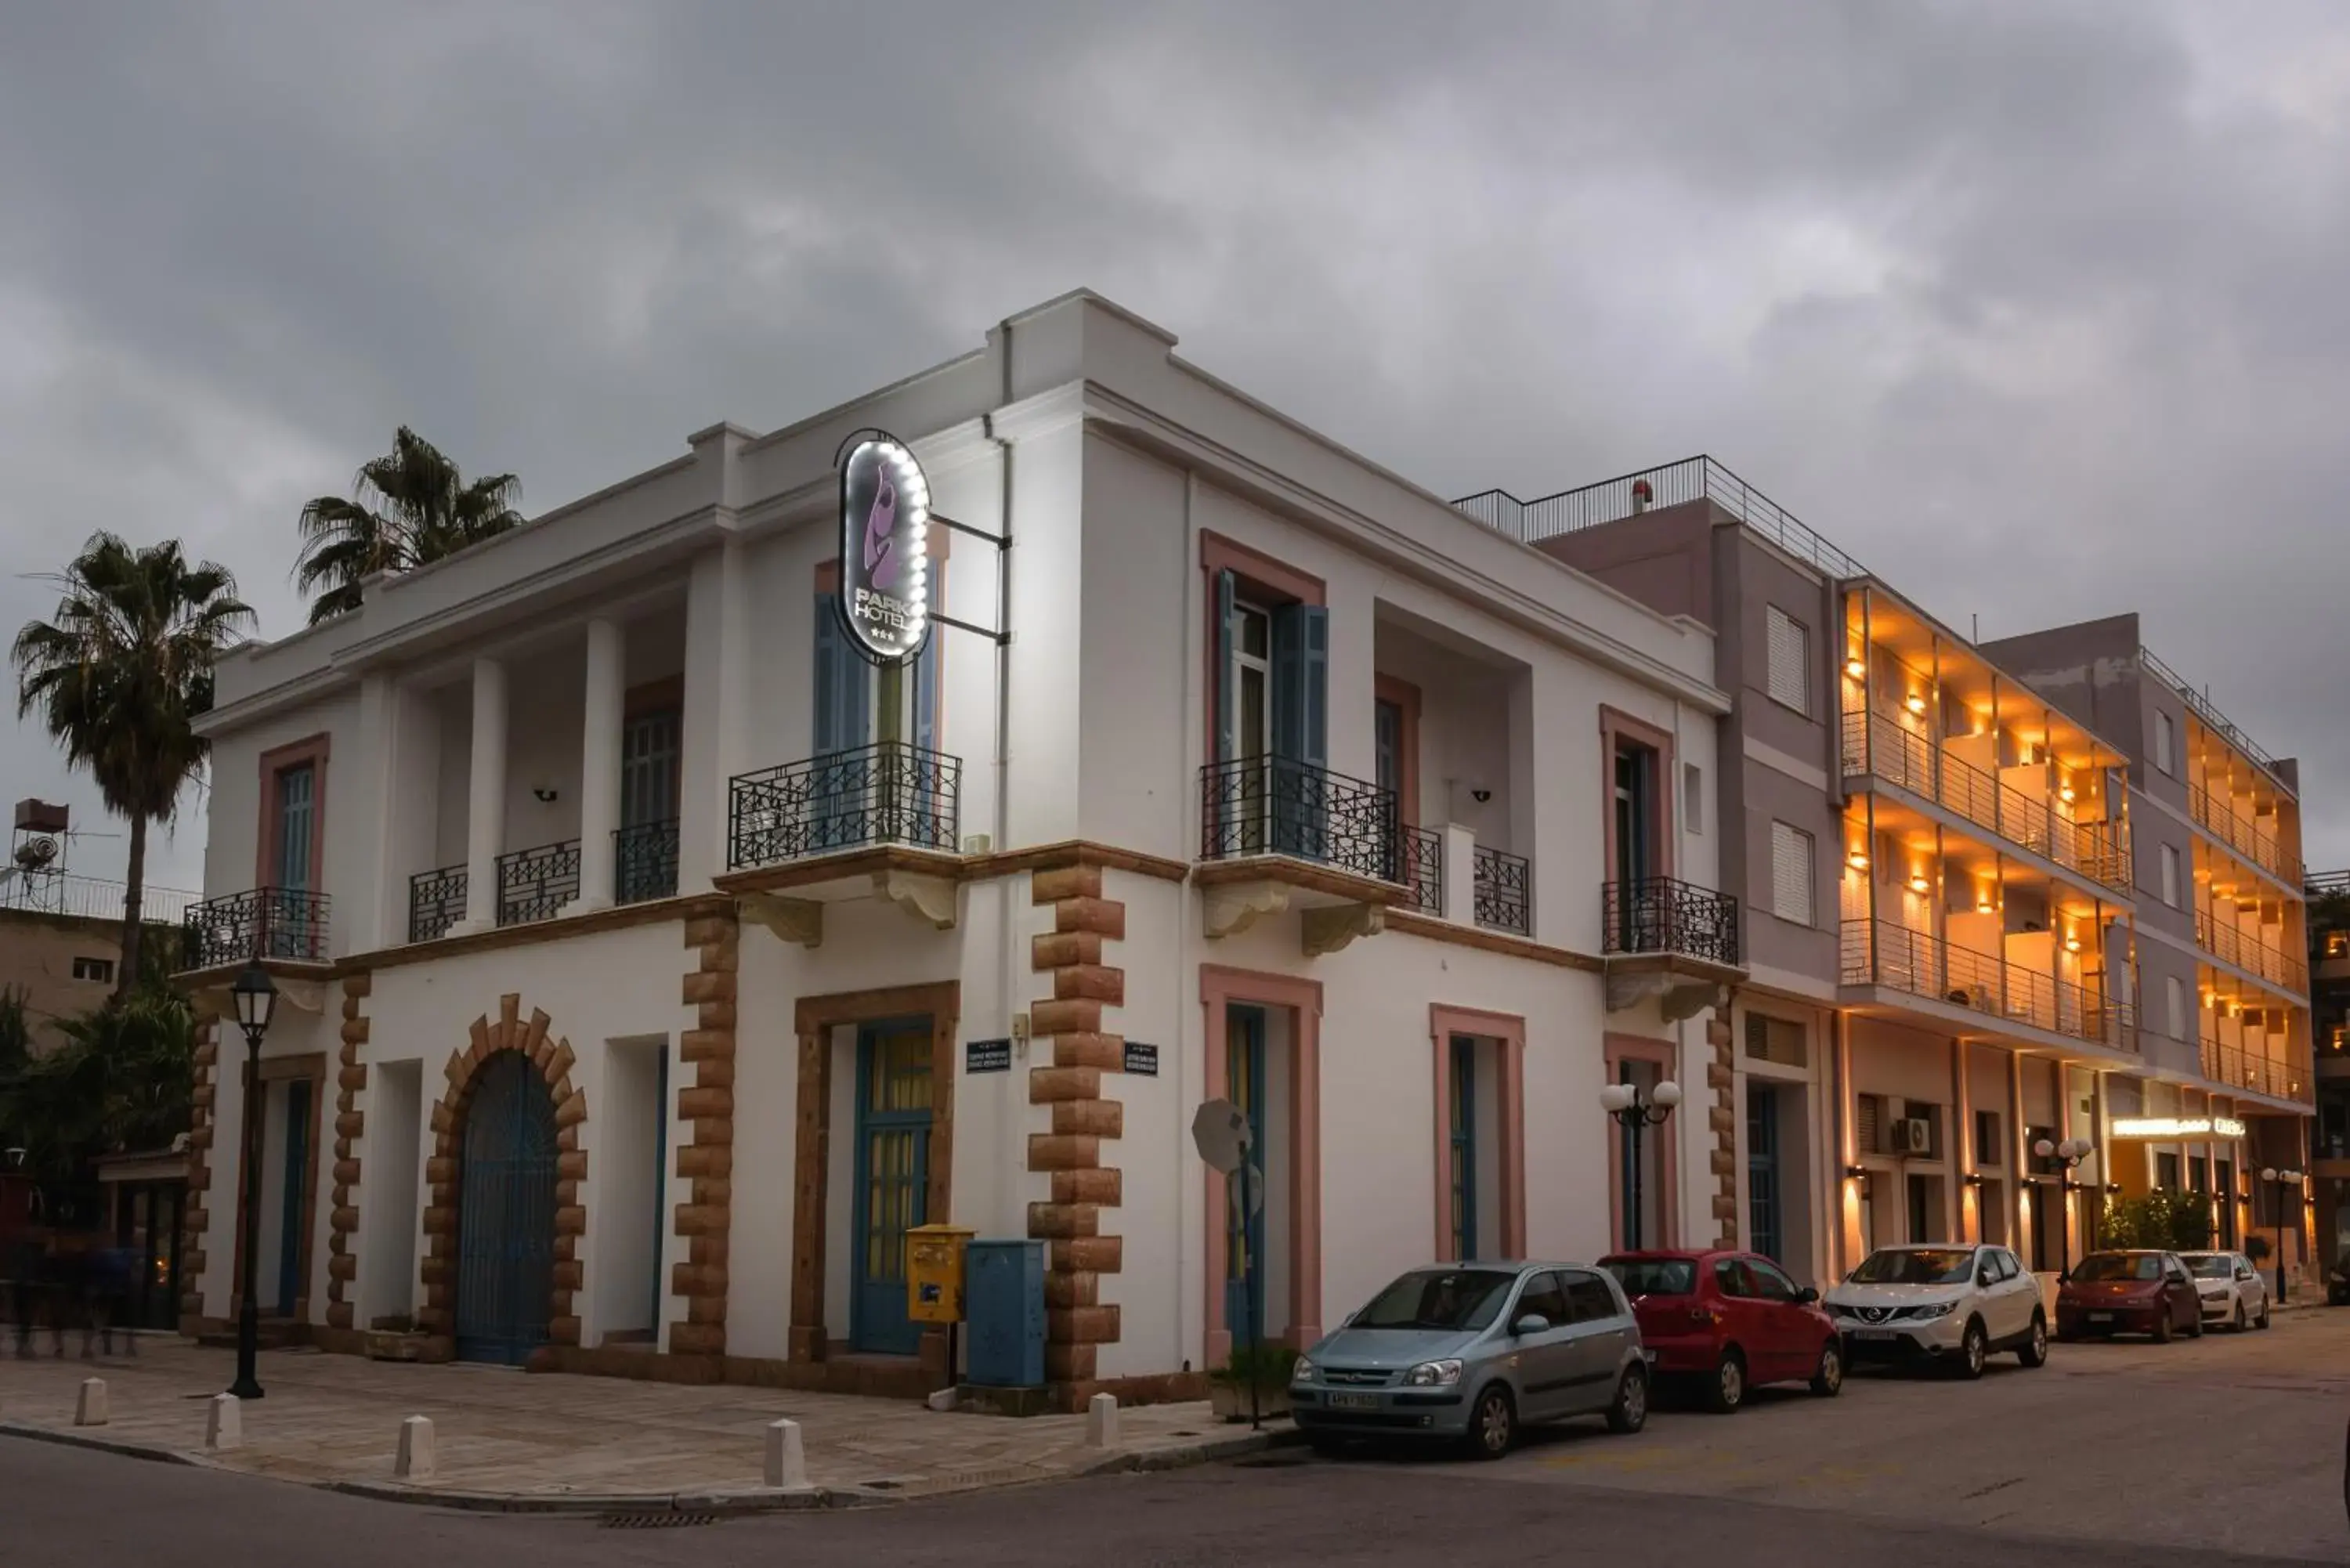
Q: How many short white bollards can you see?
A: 5